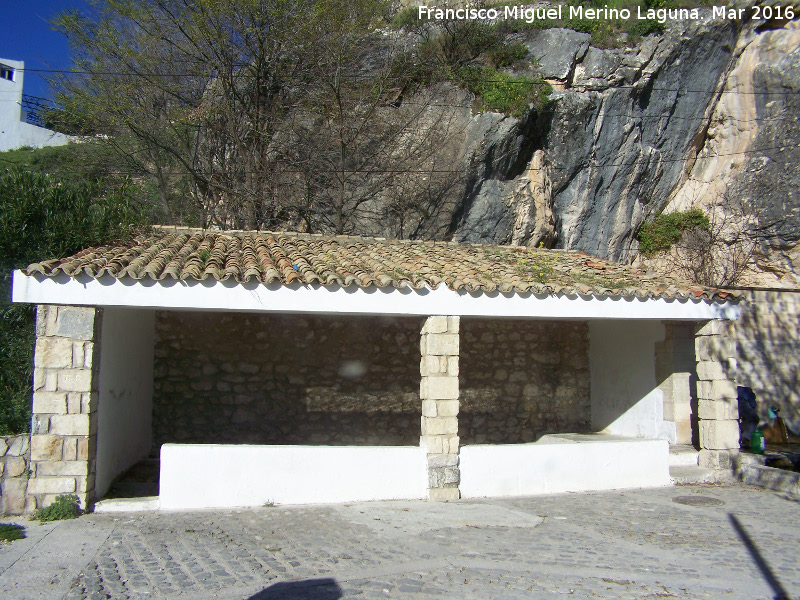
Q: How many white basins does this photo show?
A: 2